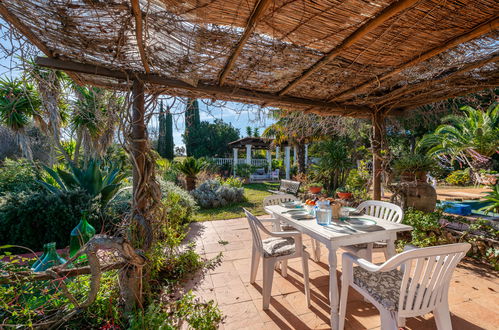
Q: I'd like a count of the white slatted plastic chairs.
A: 4